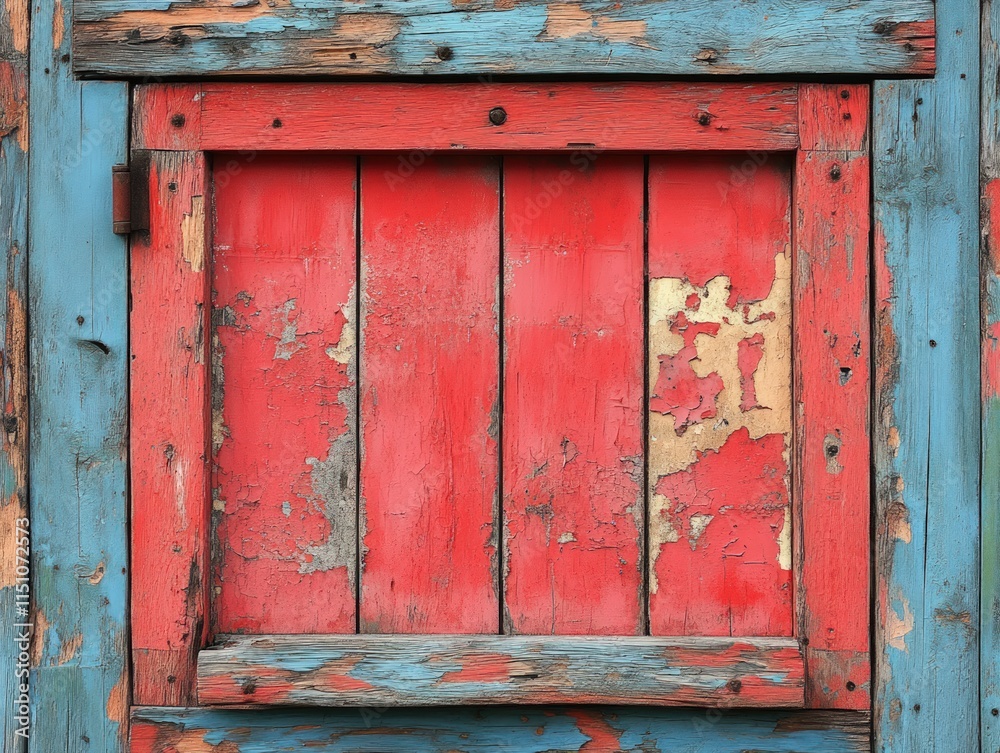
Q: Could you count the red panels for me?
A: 4